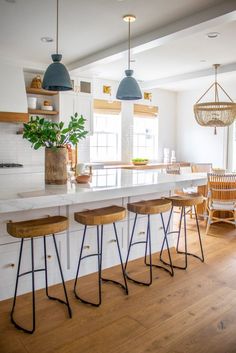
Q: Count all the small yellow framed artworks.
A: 2